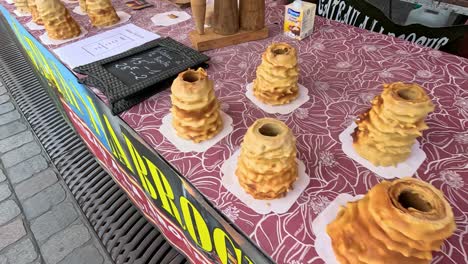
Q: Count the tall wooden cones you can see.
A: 3